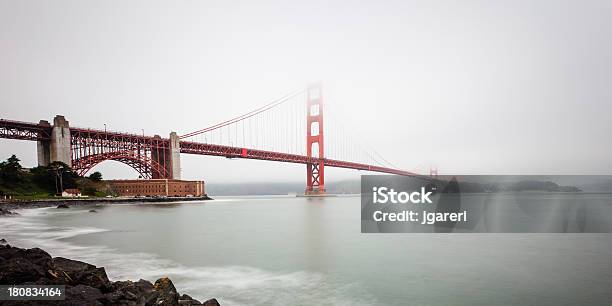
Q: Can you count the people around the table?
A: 0